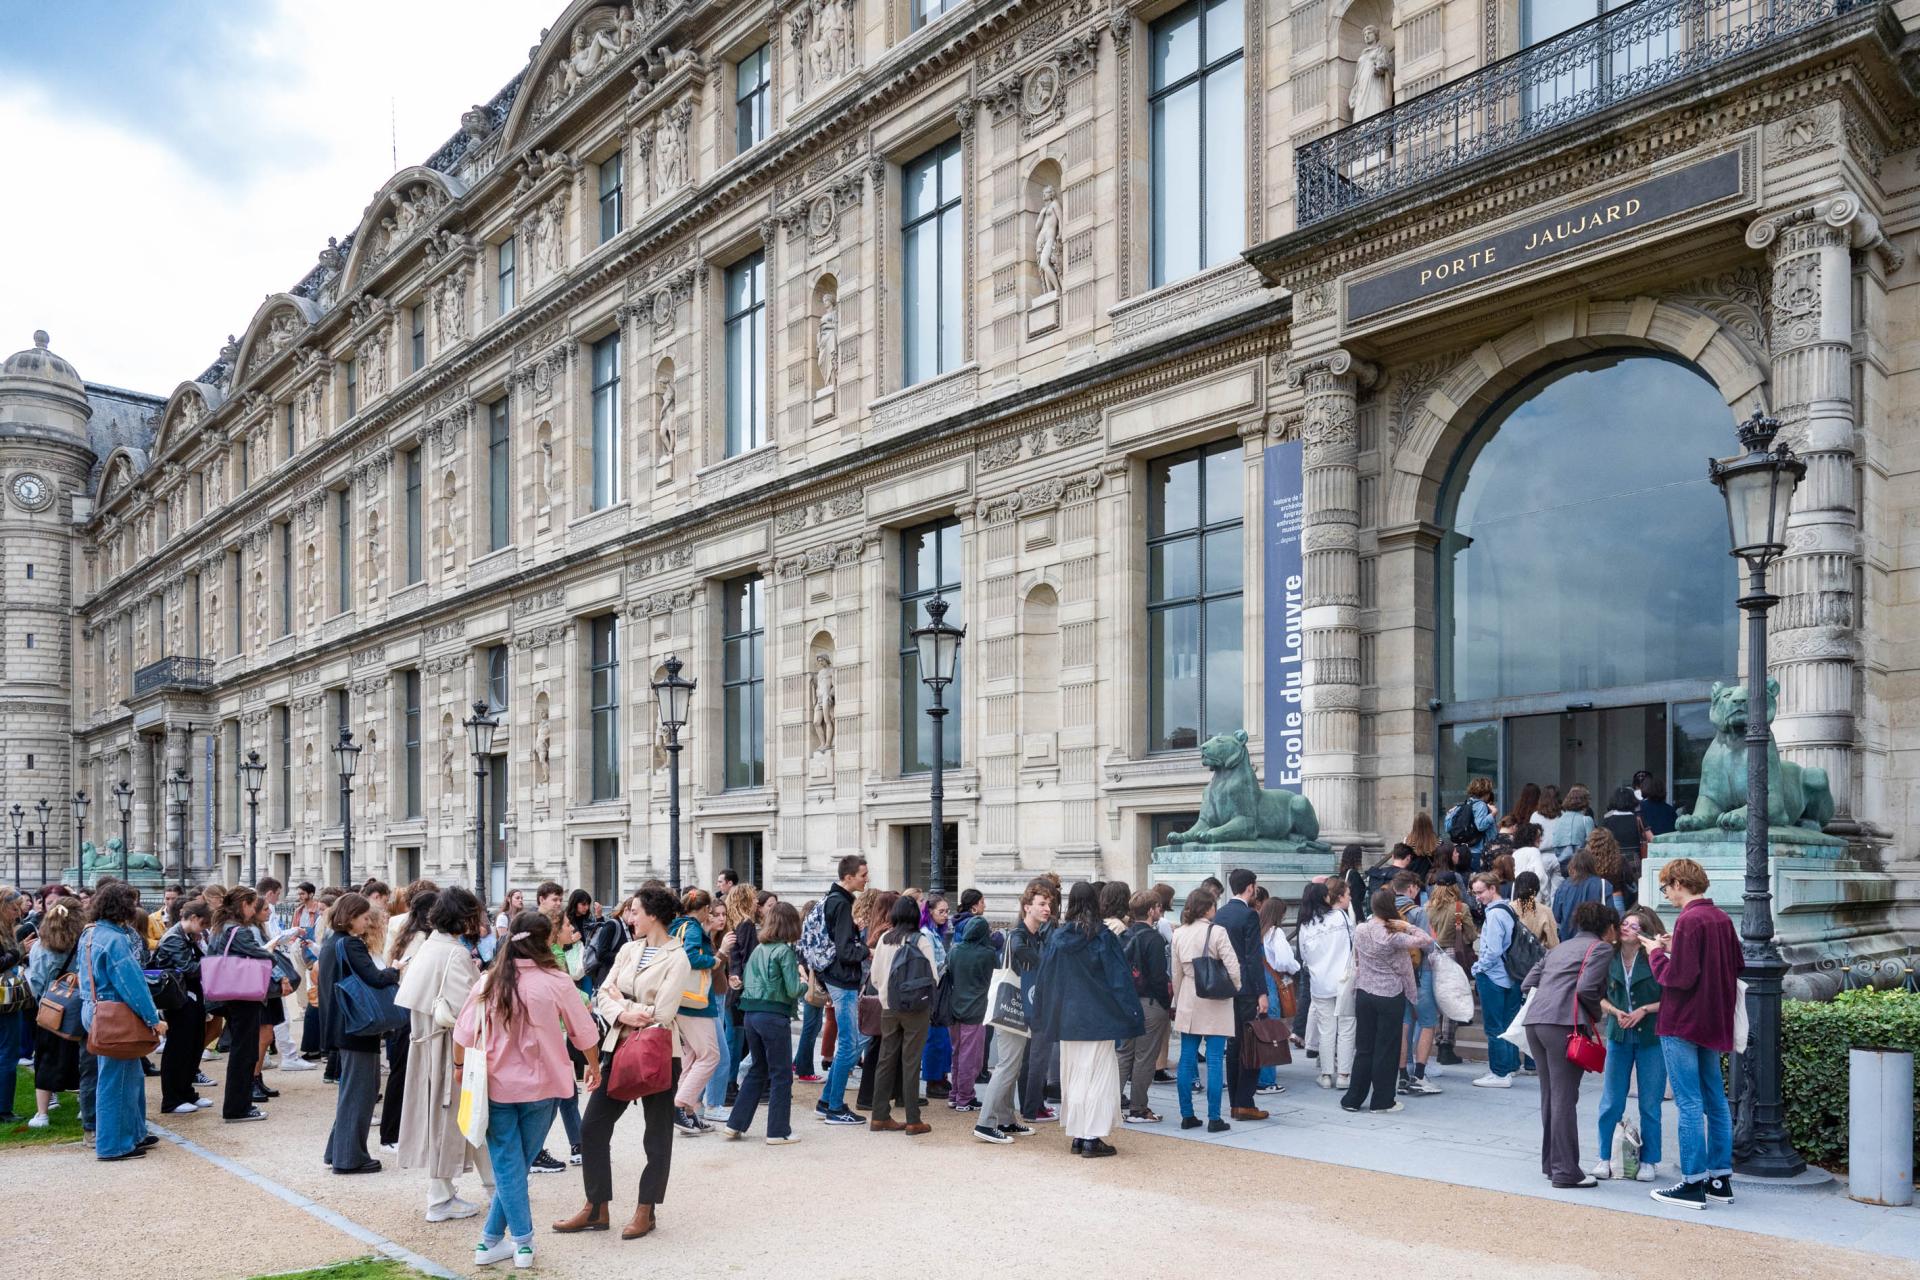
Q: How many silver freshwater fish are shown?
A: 0